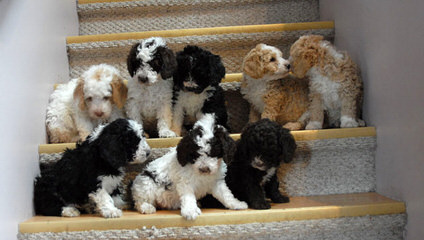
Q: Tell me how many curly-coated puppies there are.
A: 8